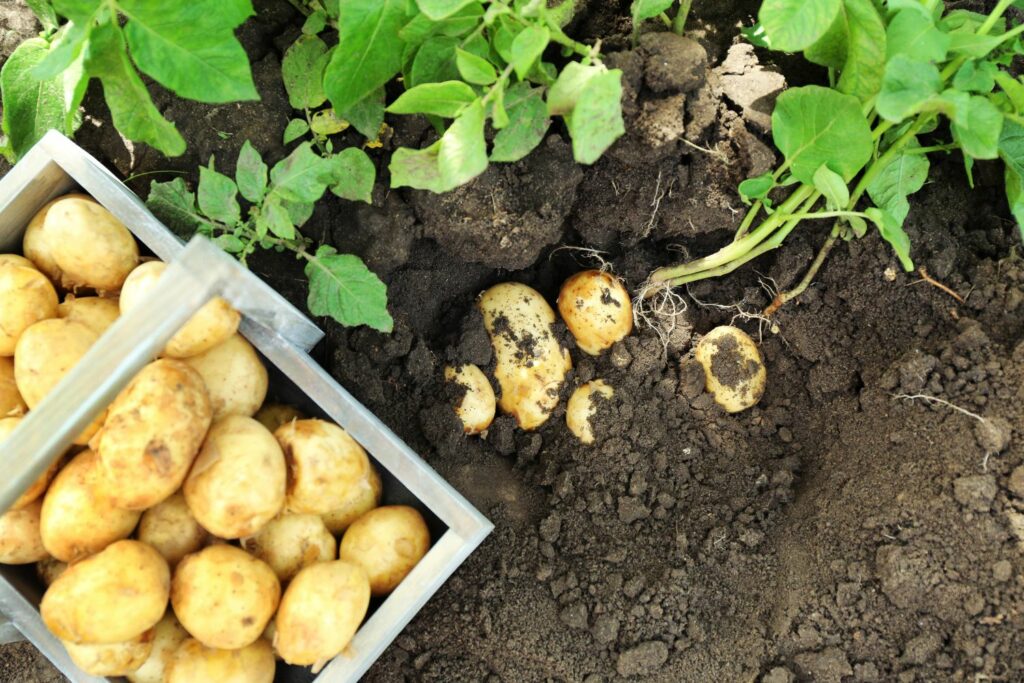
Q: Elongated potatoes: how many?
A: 1